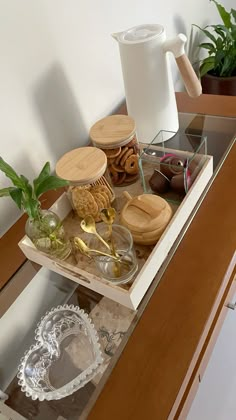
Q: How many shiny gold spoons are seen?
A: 3